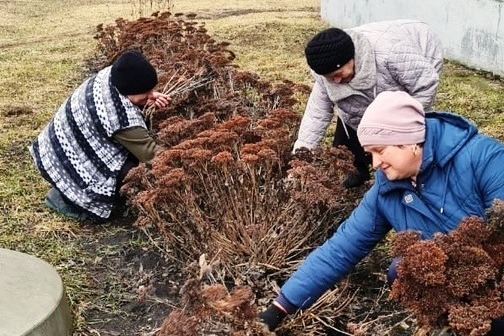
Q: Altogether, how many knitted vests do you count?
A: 1